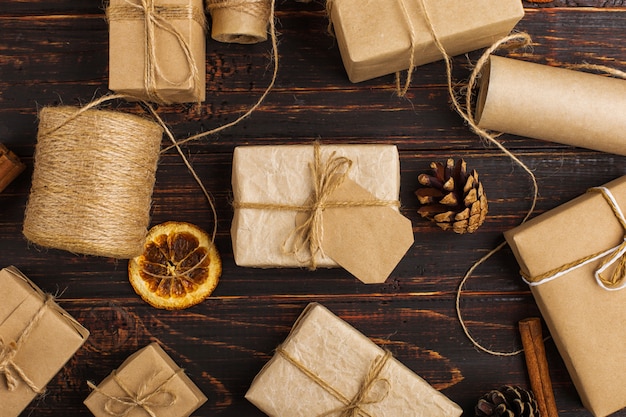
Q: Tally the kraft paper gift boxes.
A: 7